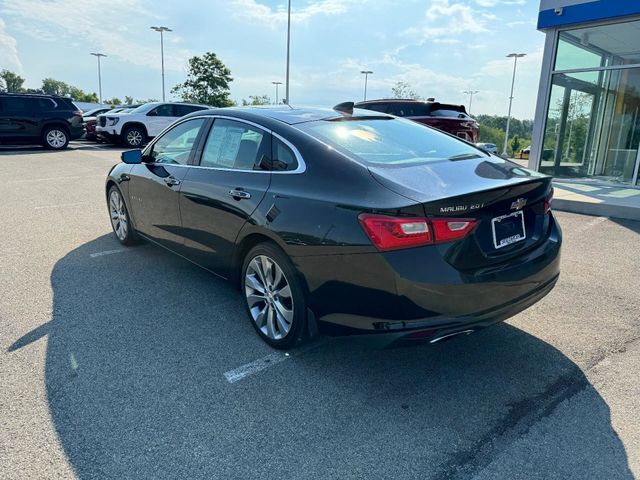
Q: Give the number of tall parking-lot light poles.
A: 7